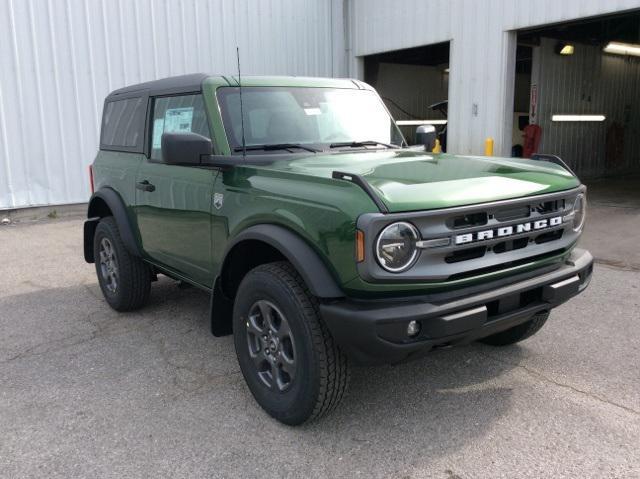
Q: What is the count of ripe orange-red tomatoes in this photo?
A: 0